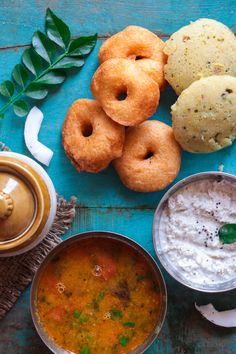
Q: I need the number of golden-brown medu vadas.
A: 4